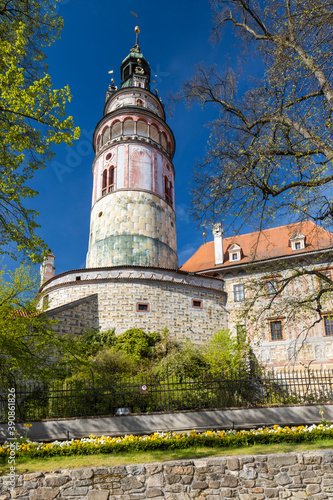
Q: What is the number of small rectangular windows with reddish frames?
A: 2